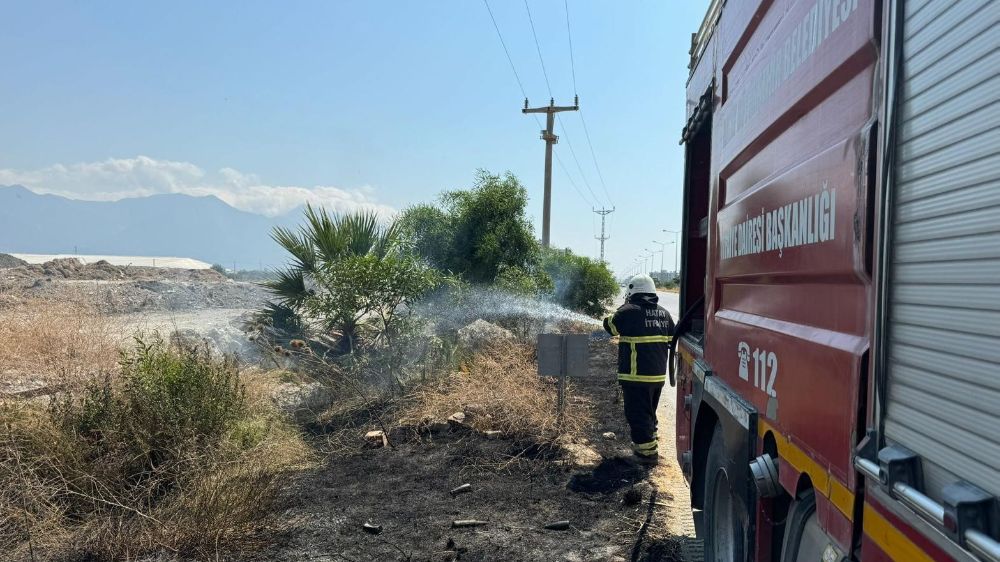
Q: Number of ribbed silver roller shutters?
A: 1